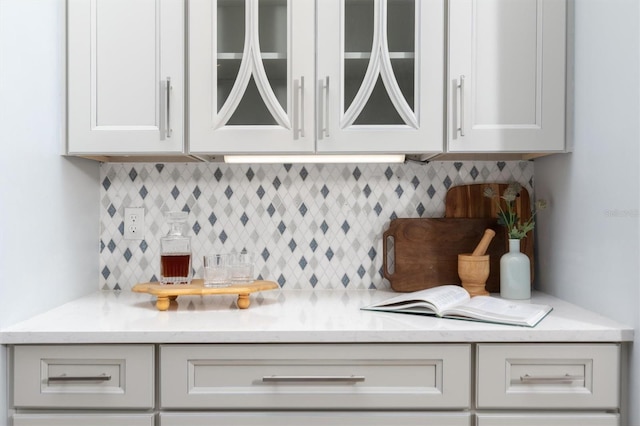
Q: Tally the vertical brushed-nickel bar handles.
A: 4